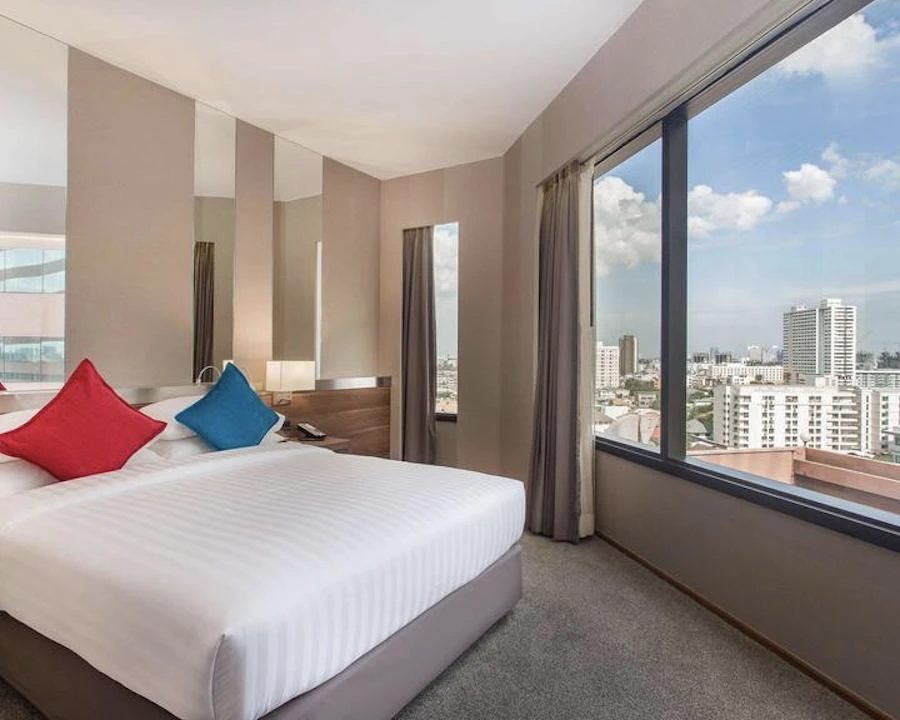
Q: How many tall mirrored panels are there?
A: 3